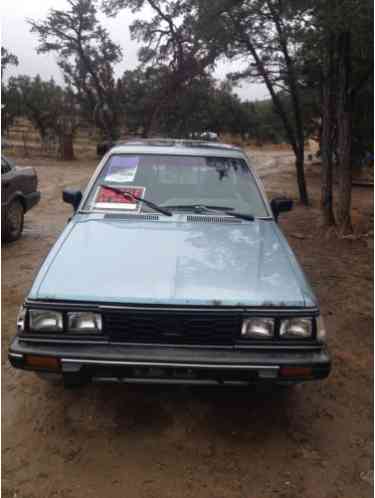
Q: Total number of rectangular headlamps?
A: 4